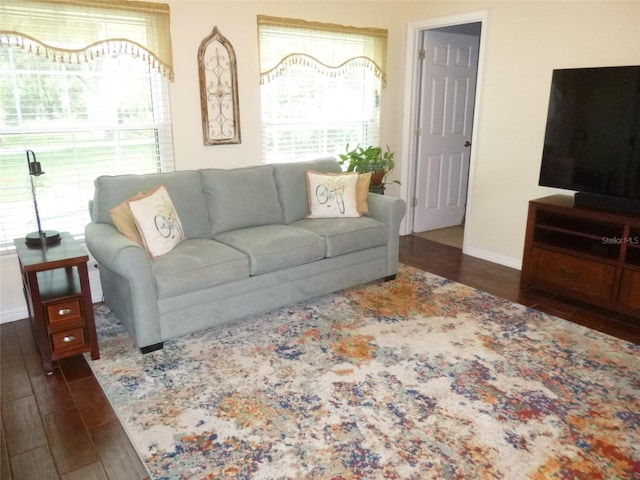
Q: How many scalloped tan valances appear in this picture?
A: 2